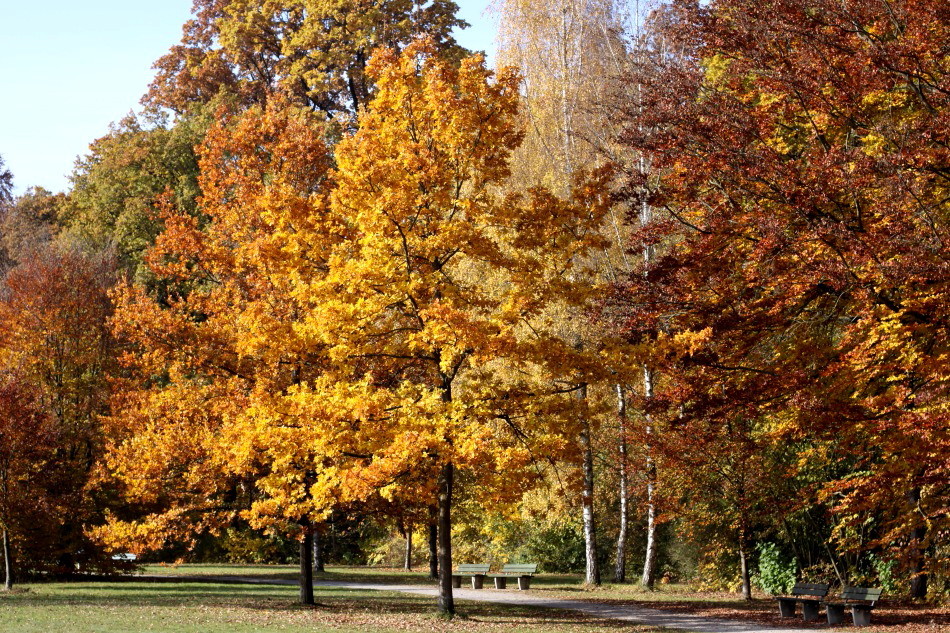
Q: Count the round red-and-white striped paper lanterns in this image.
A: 0